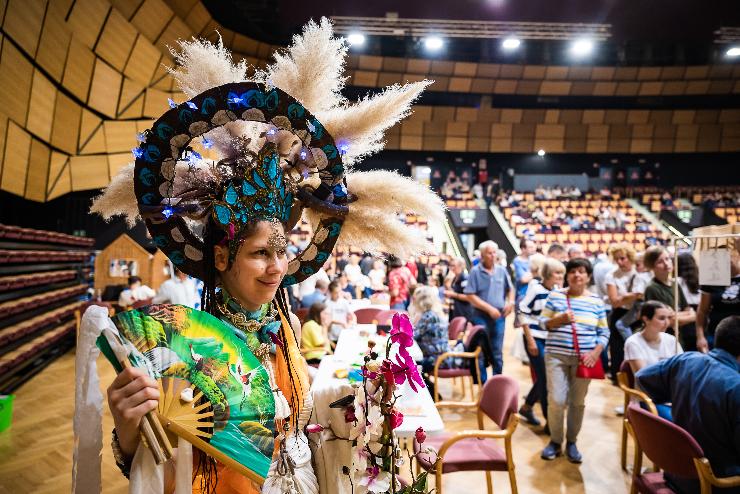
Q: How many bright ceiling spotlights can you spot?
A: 5